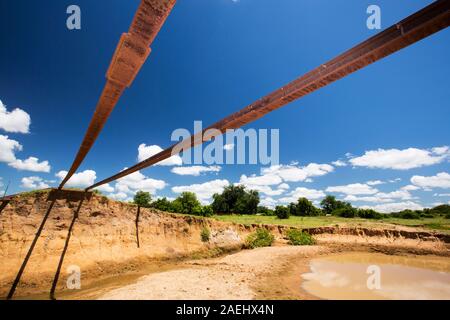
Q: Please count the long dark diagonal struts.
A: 2